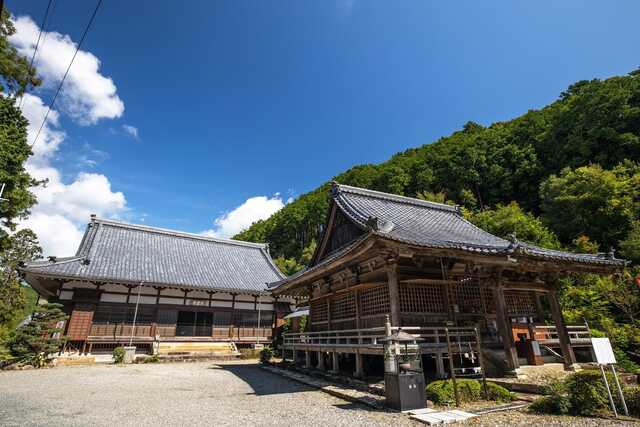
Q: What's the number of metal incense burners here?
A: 1